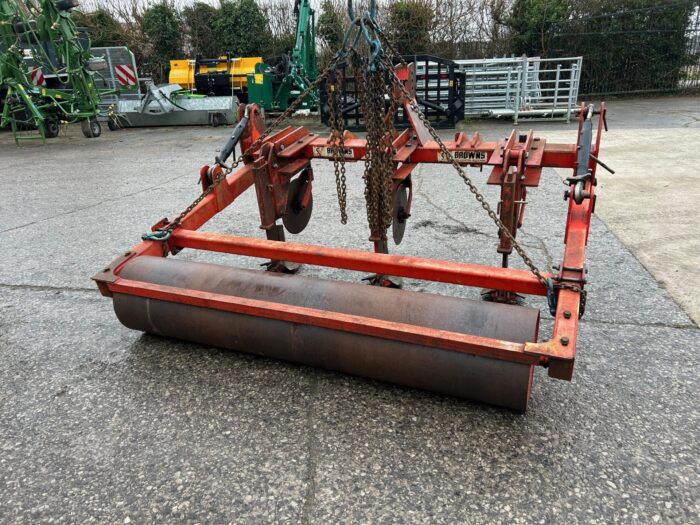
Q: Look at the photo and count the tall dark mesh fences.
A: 1